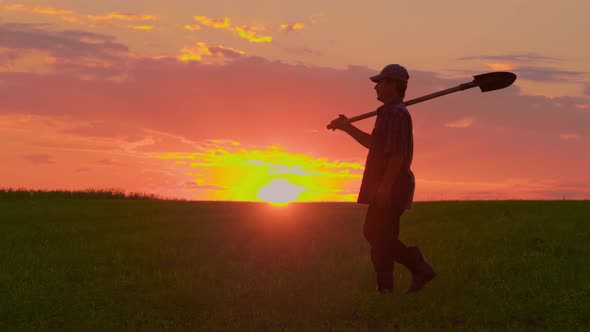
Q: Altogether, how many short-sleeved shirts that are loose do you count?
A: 1